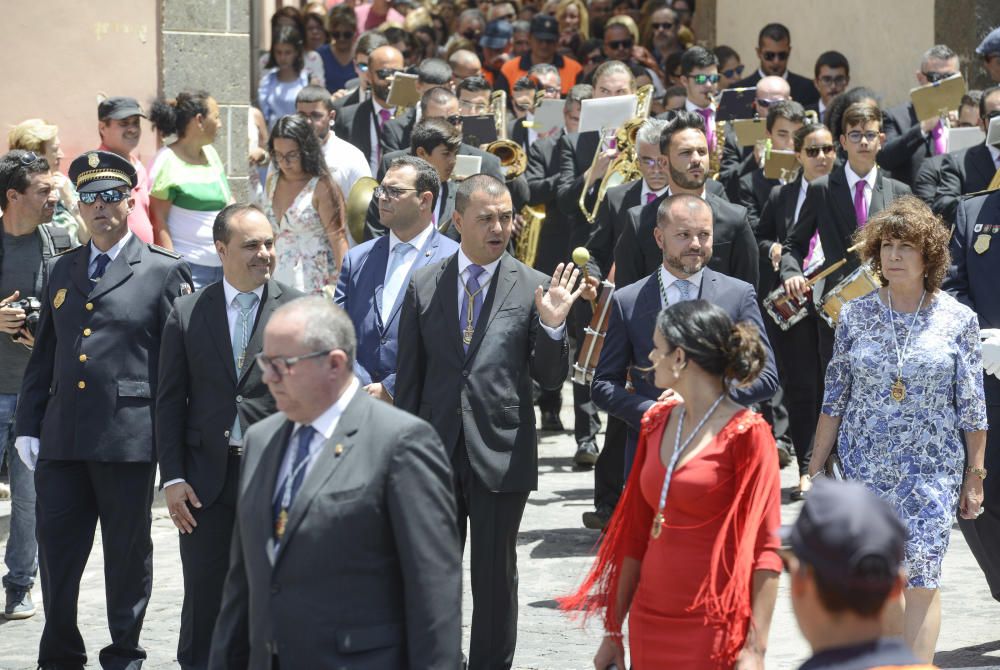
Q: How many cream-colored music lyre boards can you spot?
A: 4